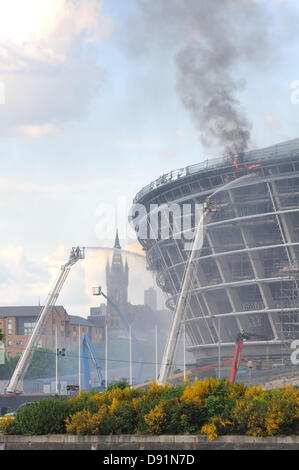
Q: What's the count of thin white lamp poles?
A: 7